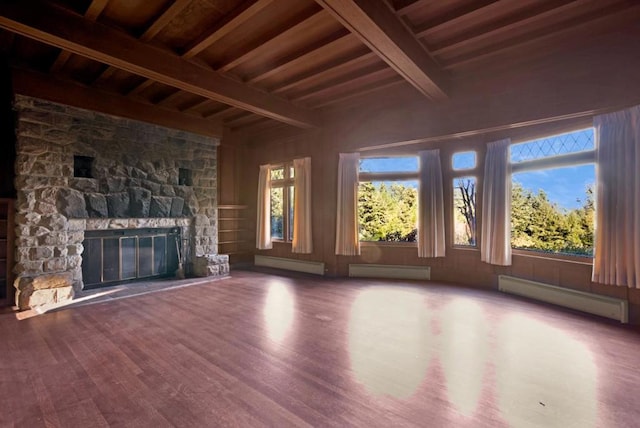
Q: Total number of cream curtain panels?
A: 6